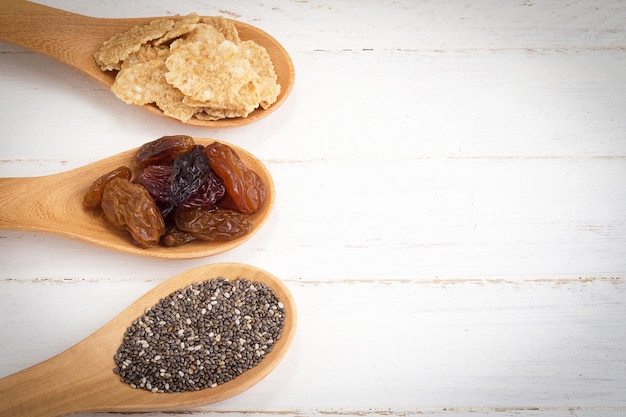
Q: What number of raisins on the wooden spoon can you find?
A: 9